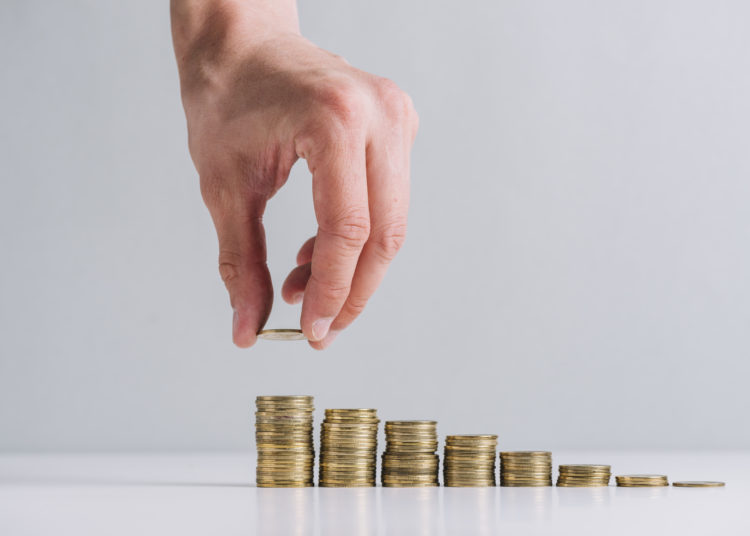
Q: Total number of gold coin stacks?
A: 8